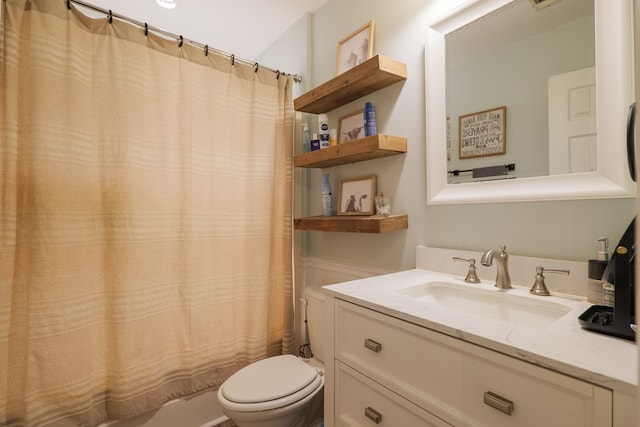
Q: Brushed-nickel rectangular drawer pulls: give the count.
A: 3